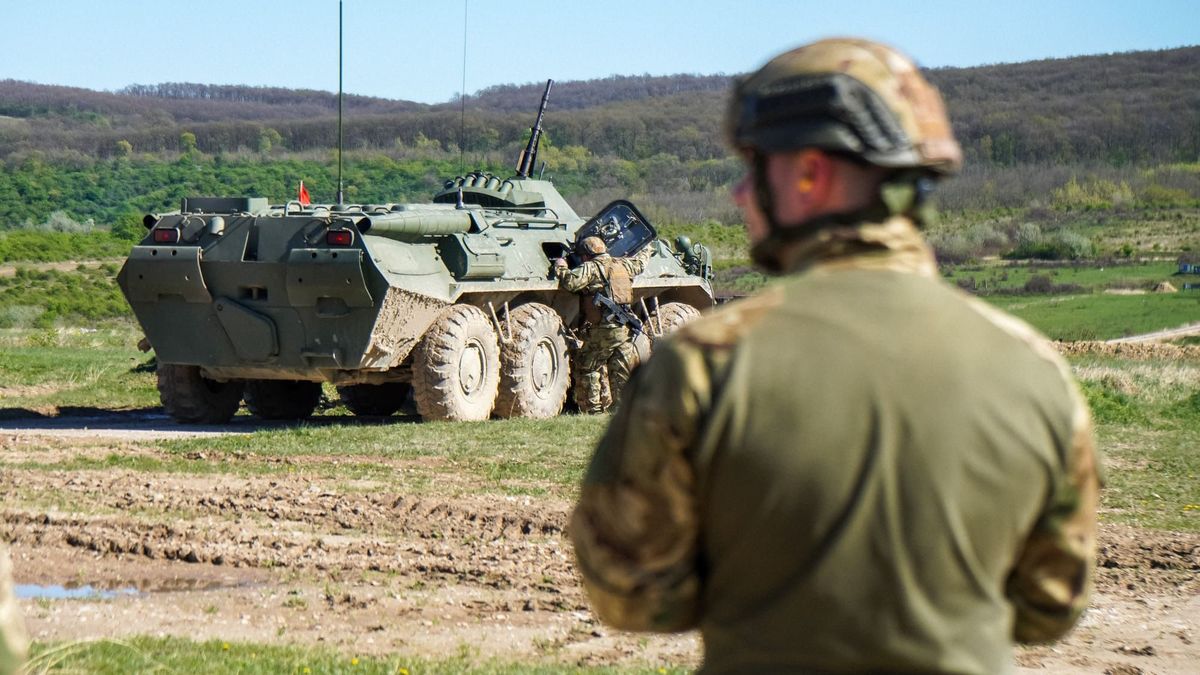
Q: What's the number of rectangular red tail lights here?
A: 2